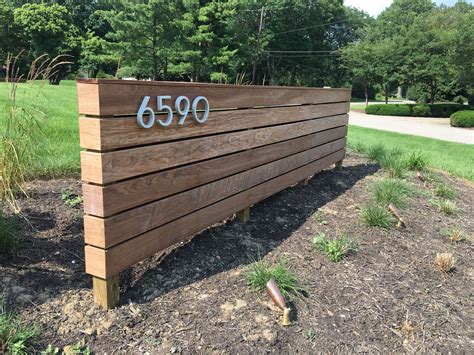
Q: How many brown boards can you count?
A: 6